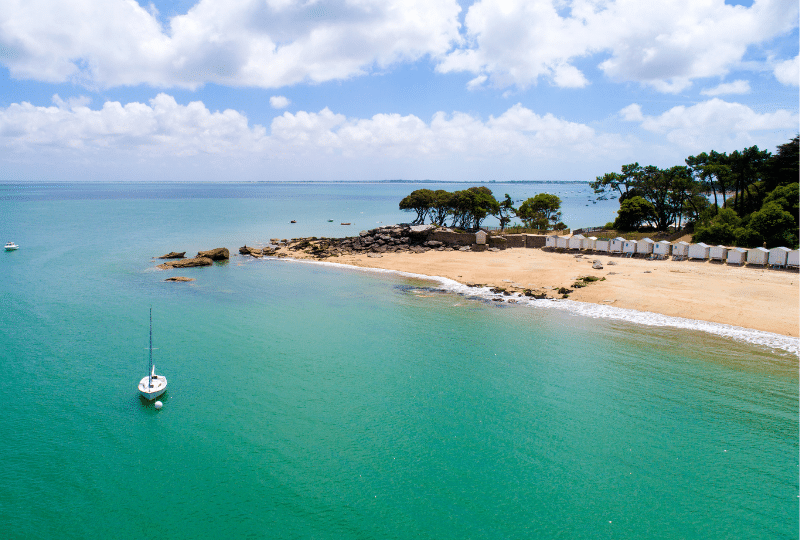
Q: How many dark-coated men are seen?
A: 0